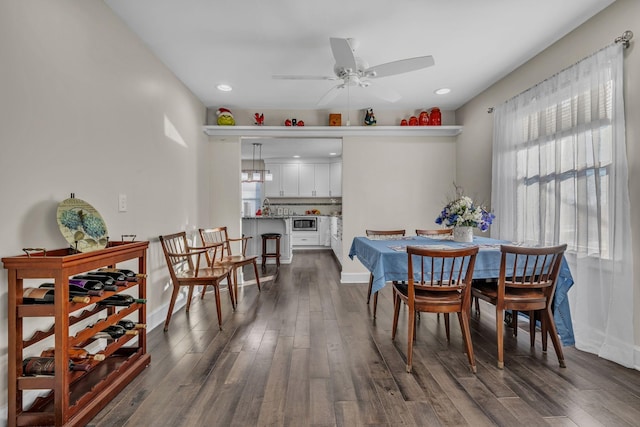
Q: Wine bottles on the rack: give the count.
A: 11